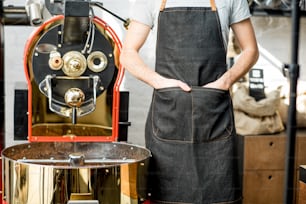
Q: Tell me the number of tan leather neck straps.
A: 2